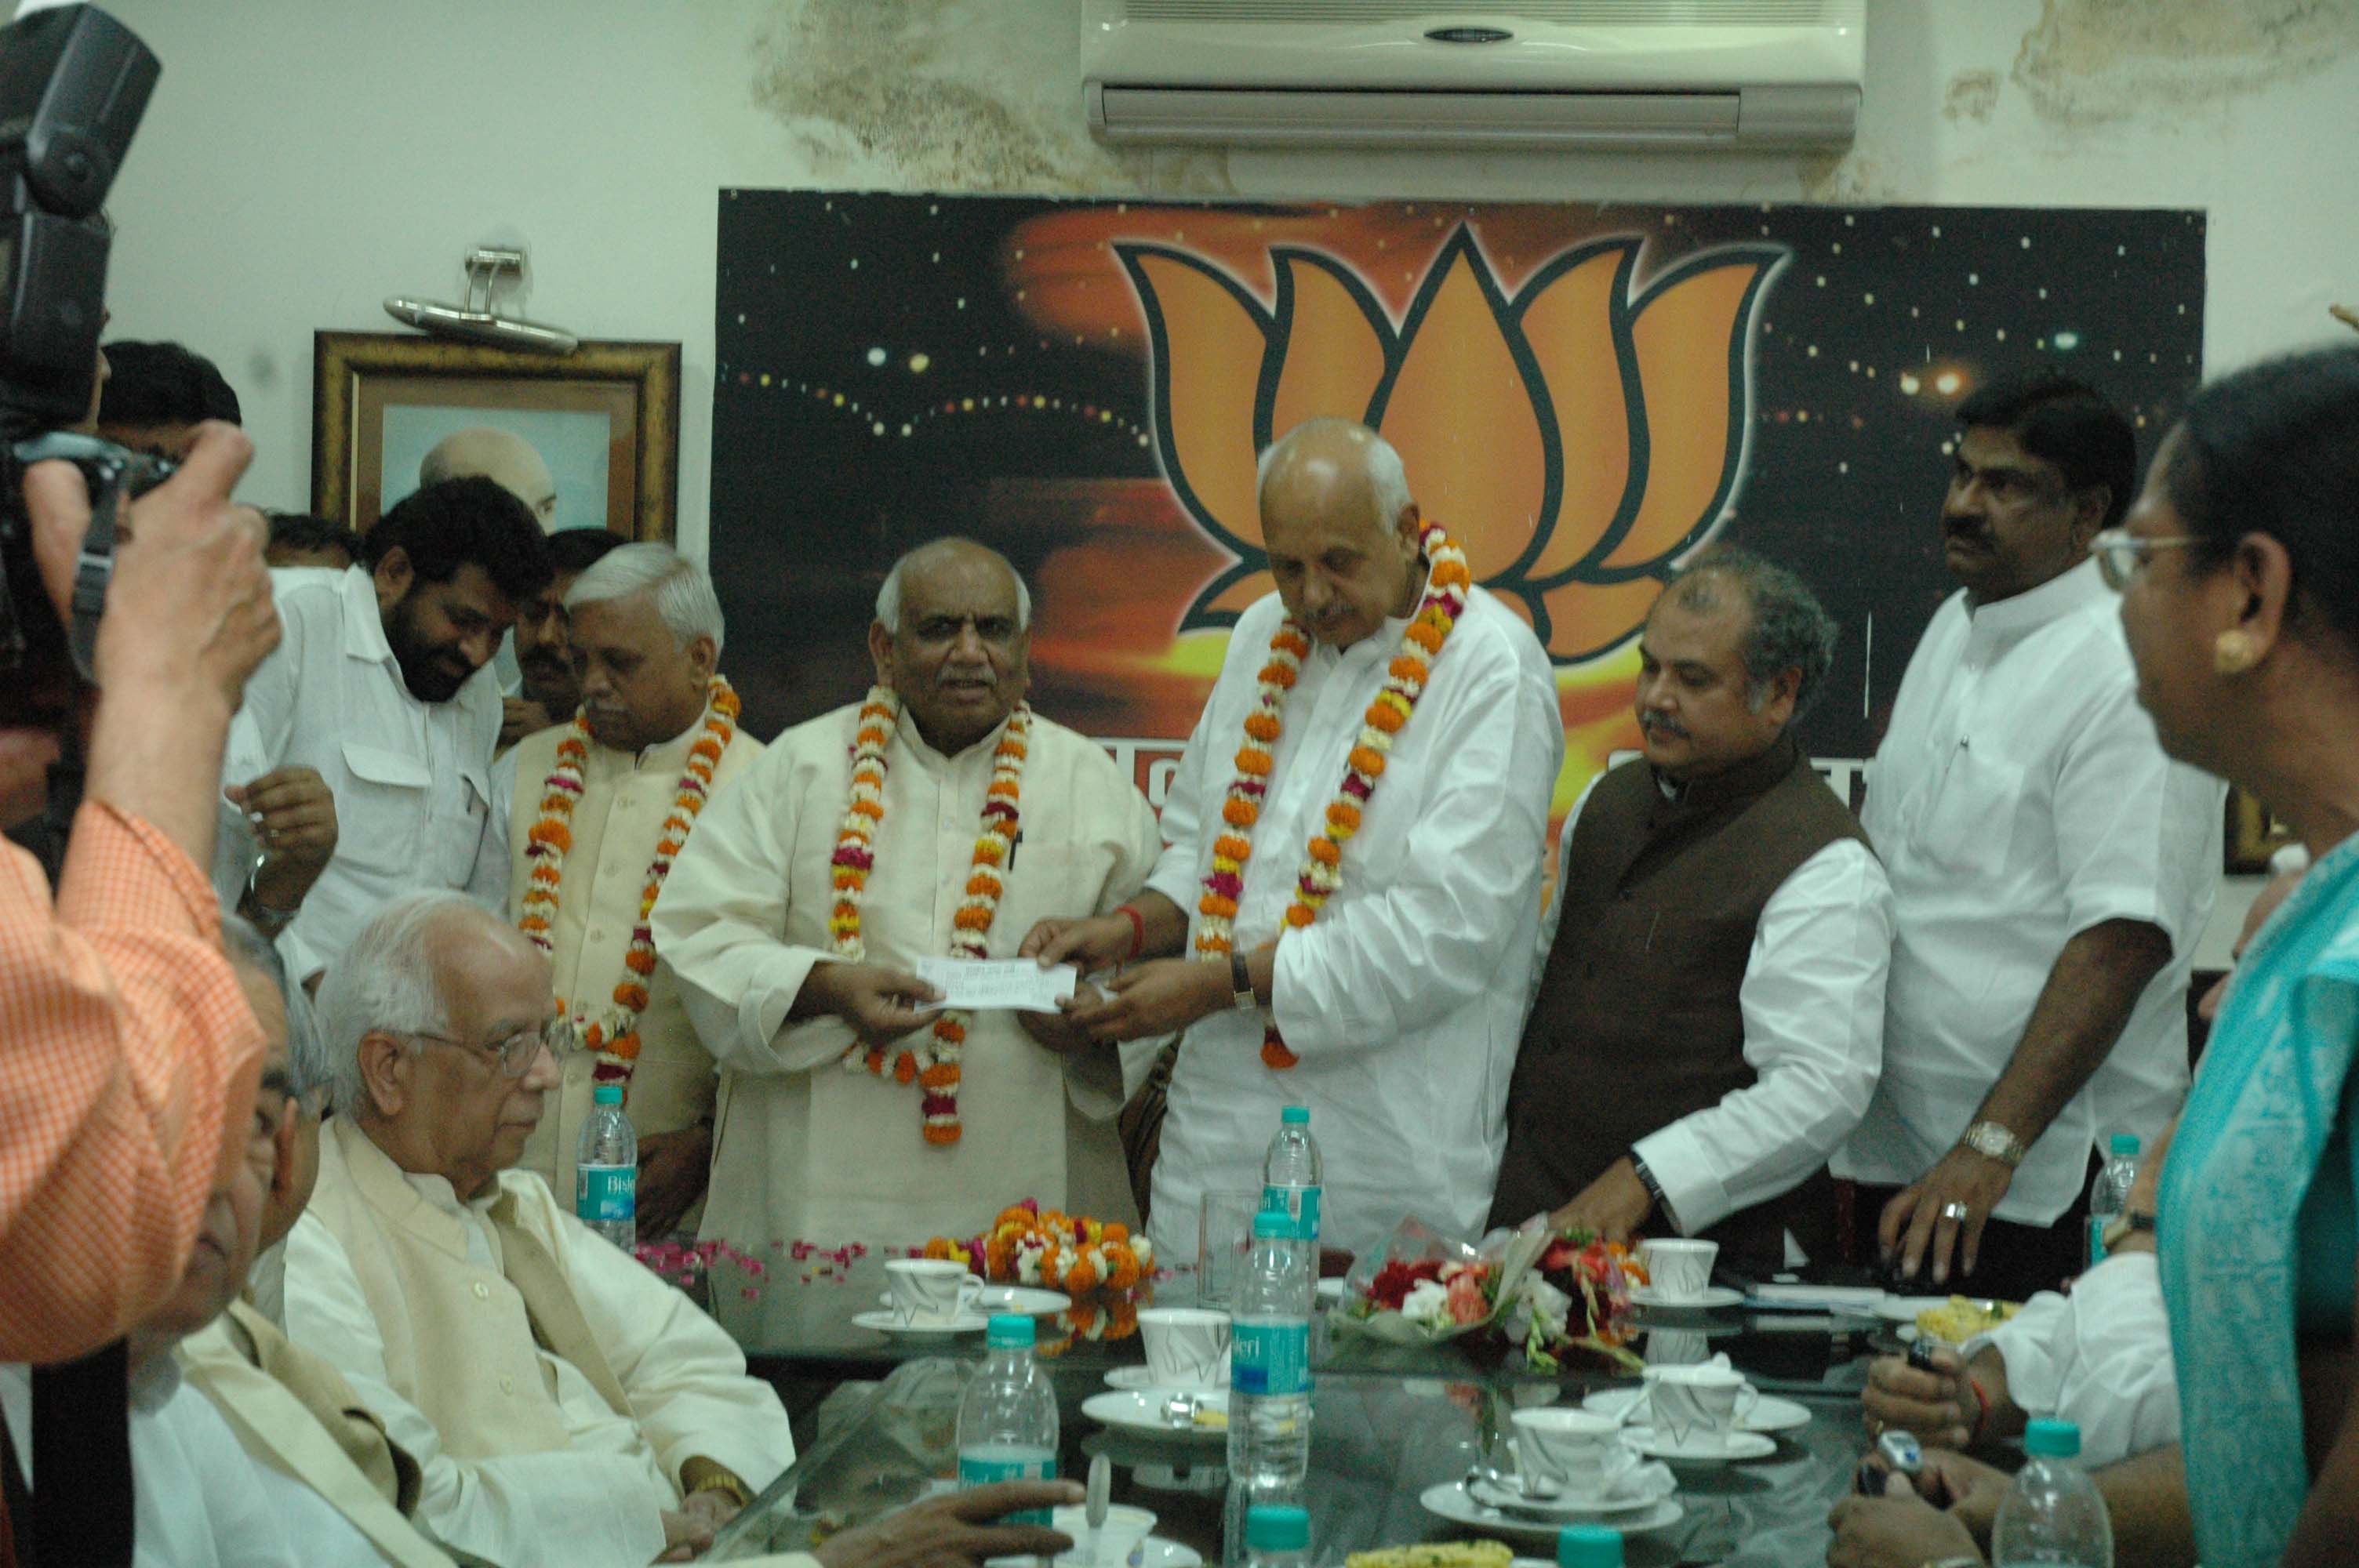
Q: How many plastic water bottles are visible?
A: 8